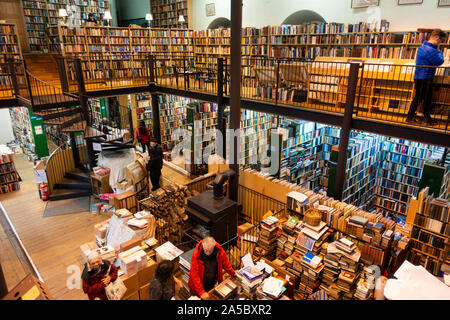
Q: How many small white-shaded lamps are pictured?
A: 4